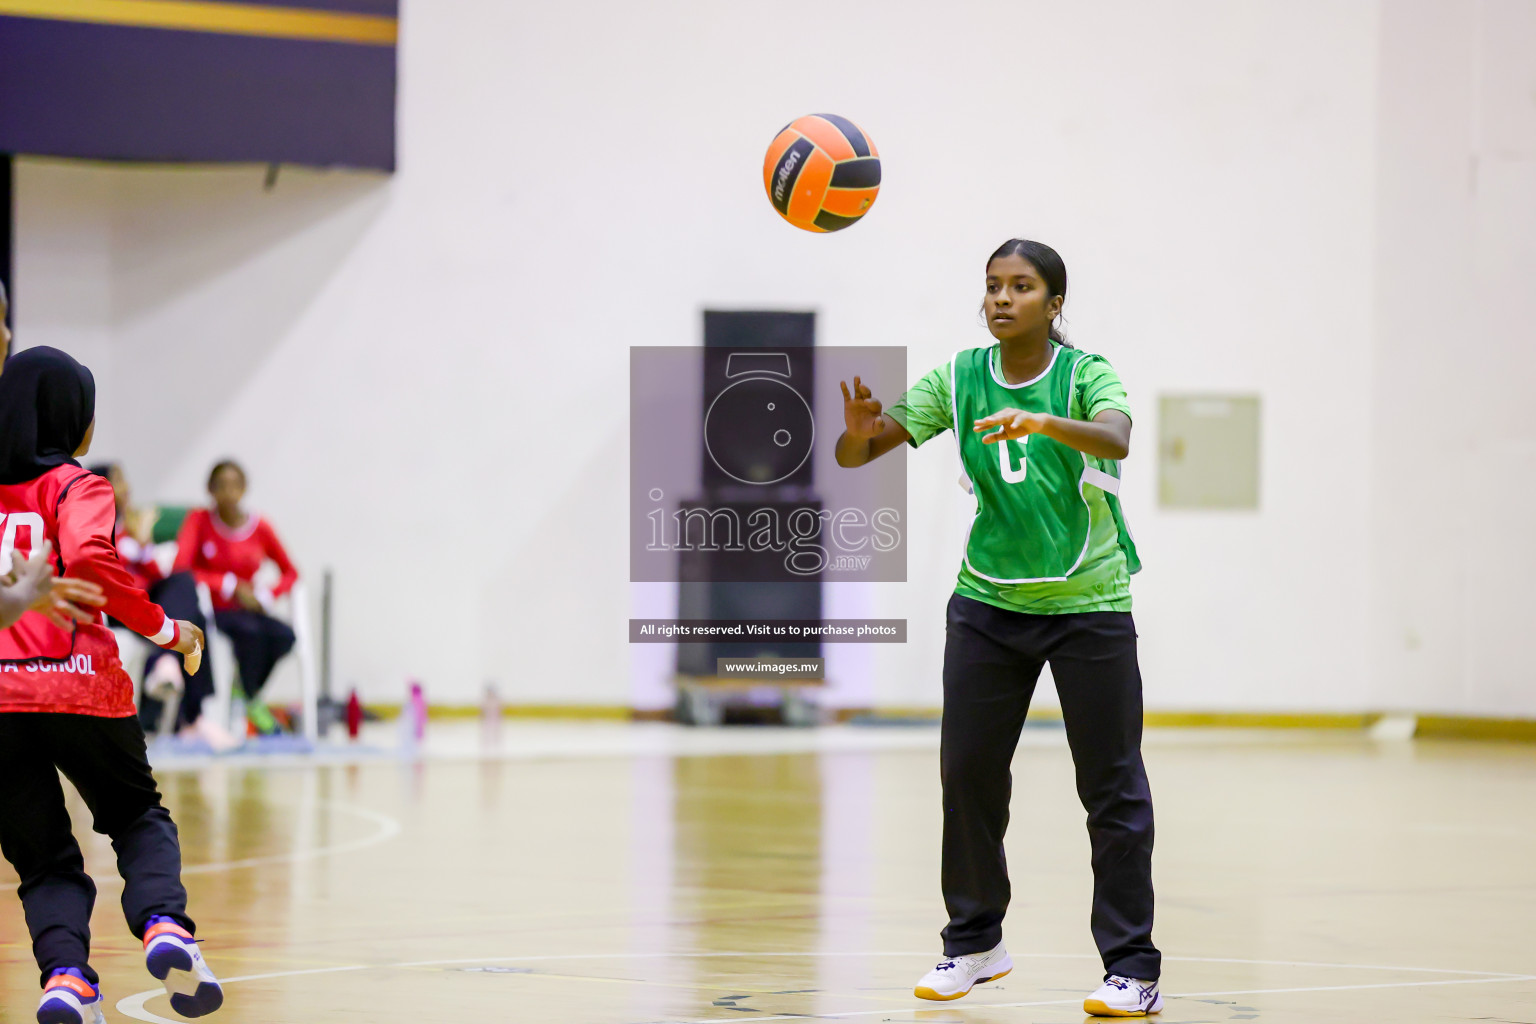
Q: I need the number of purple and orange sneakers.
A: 2